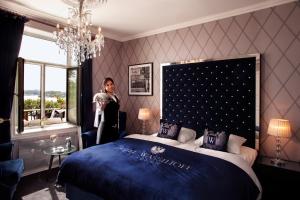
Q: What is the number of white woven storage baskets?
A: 0